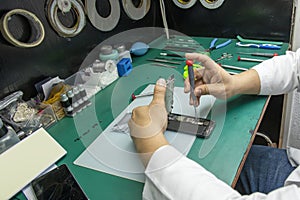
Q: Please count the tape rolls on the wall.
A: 6